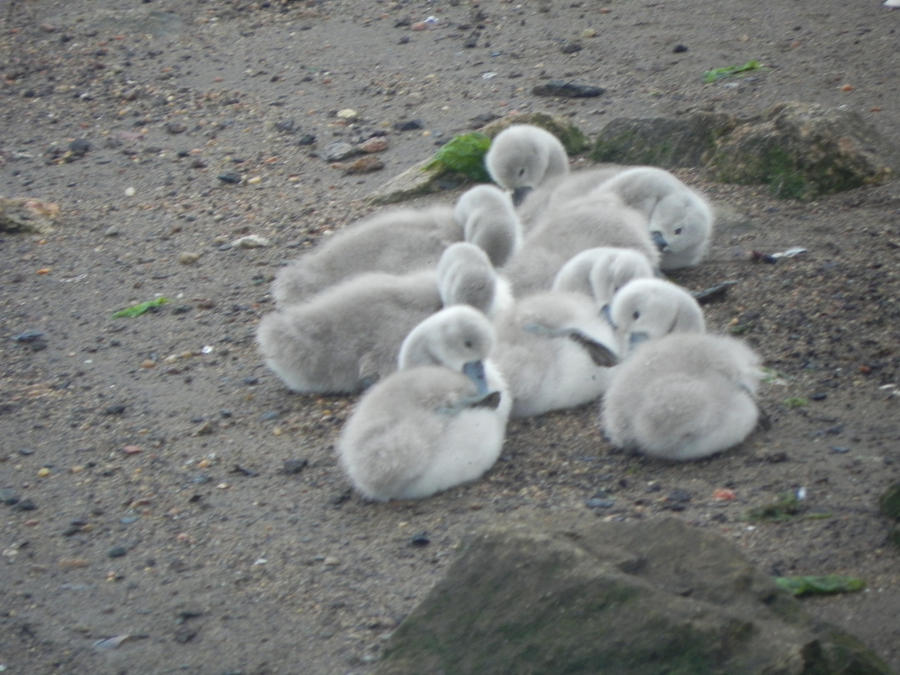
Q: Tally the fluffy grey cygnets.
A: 7